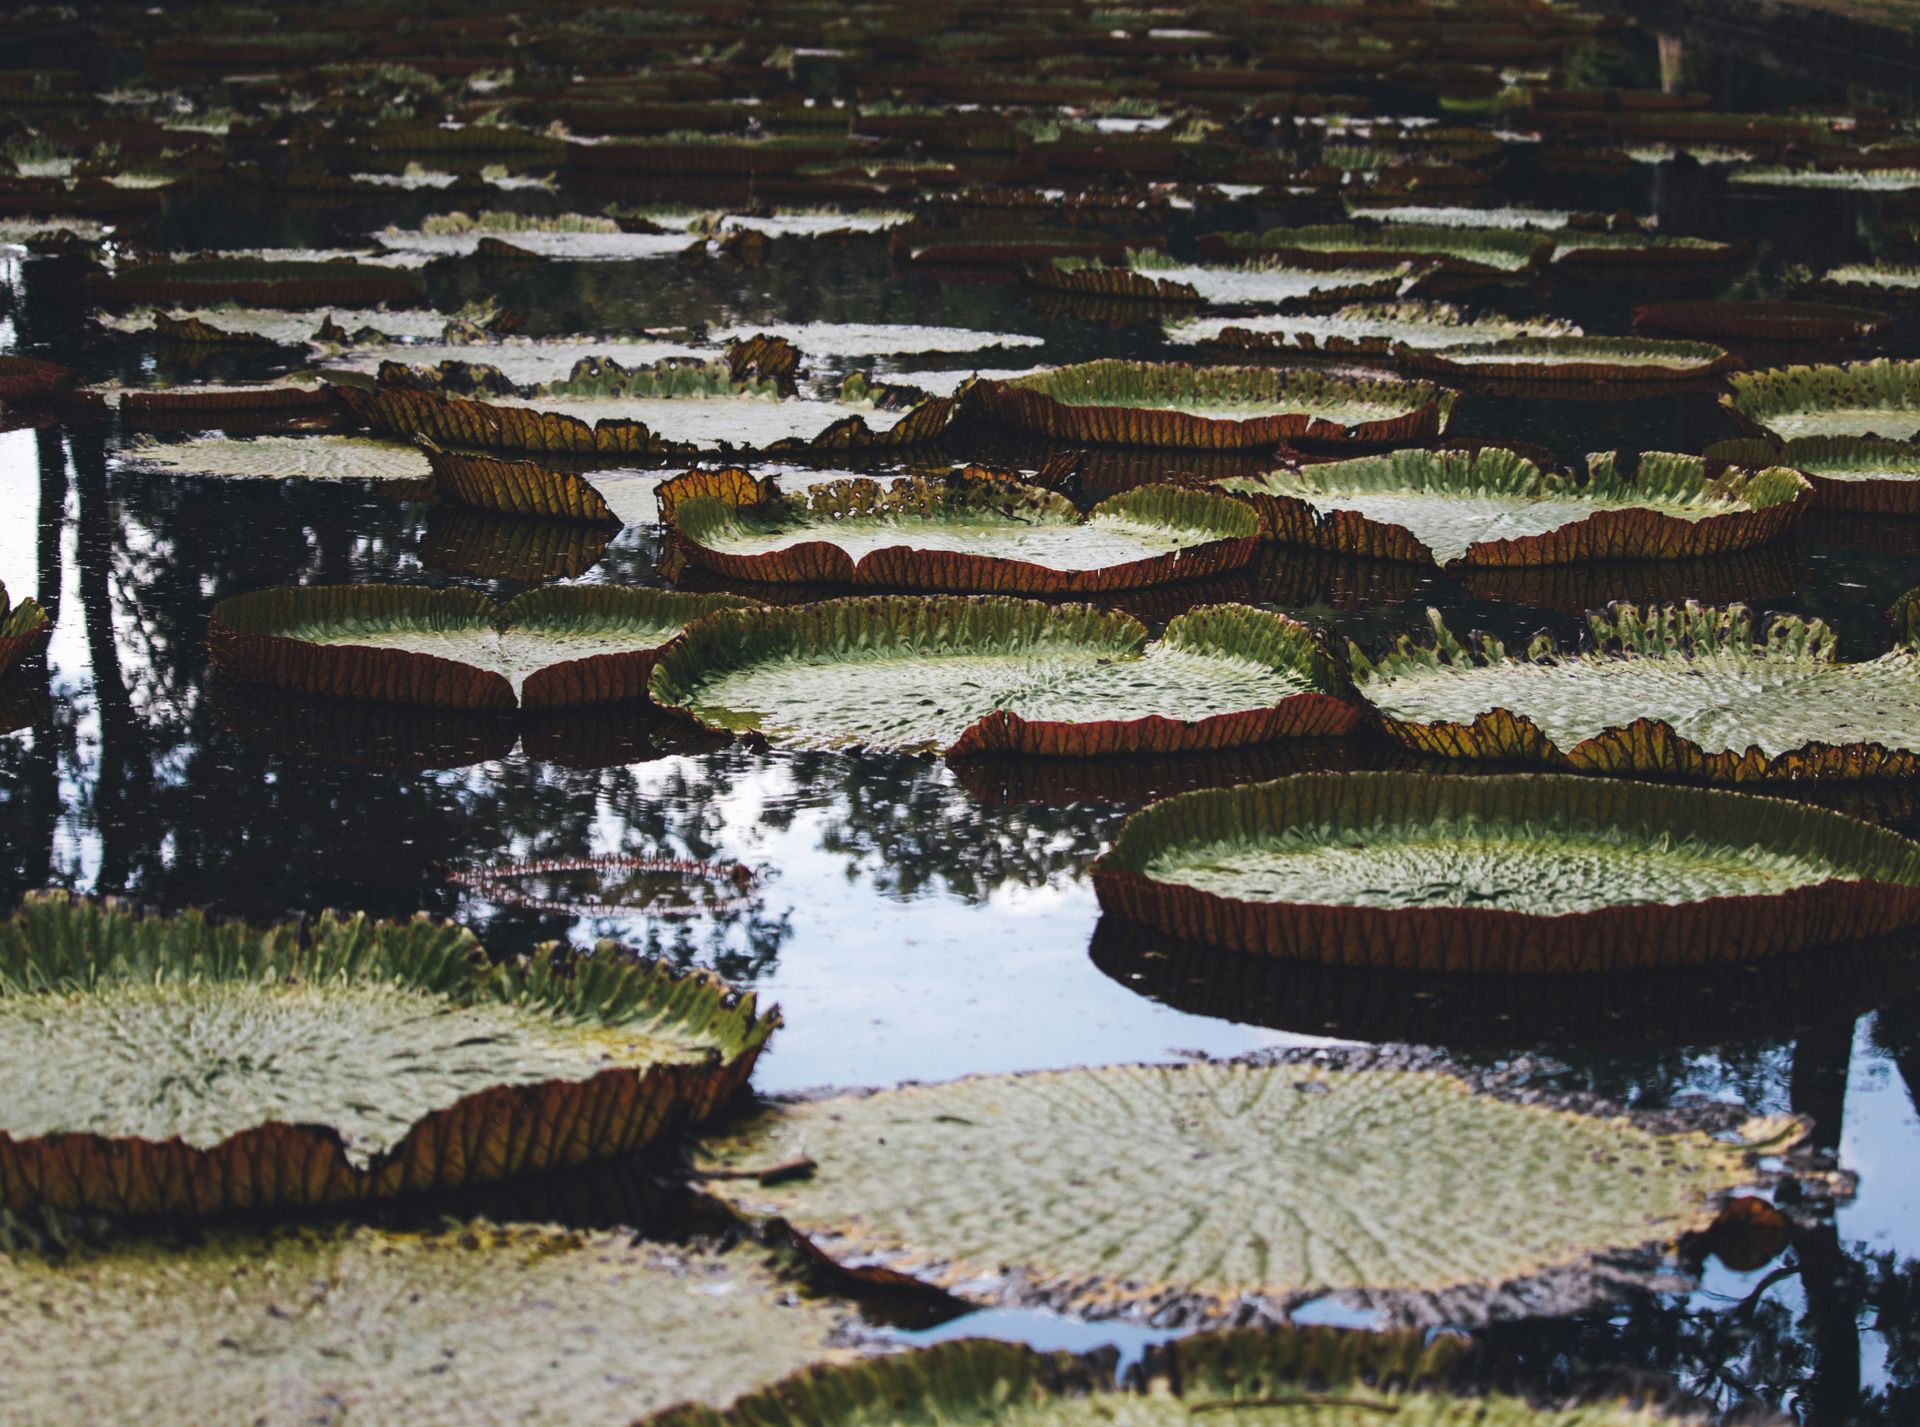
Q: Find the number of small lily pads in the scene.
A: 1